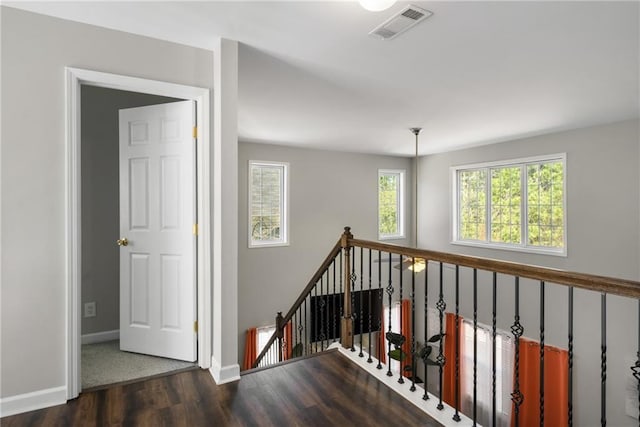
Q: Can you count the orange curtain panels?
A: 6